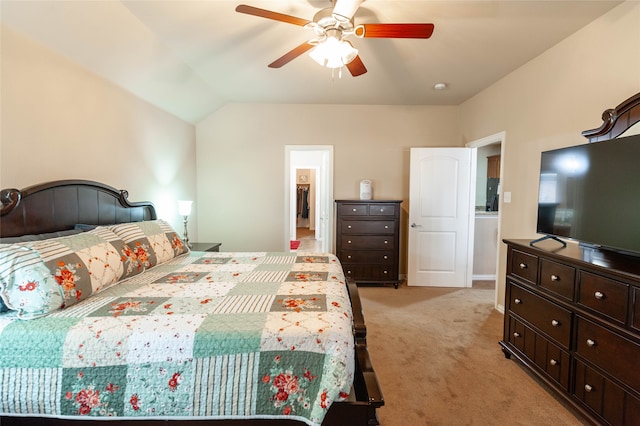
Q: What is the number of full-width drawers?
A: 4